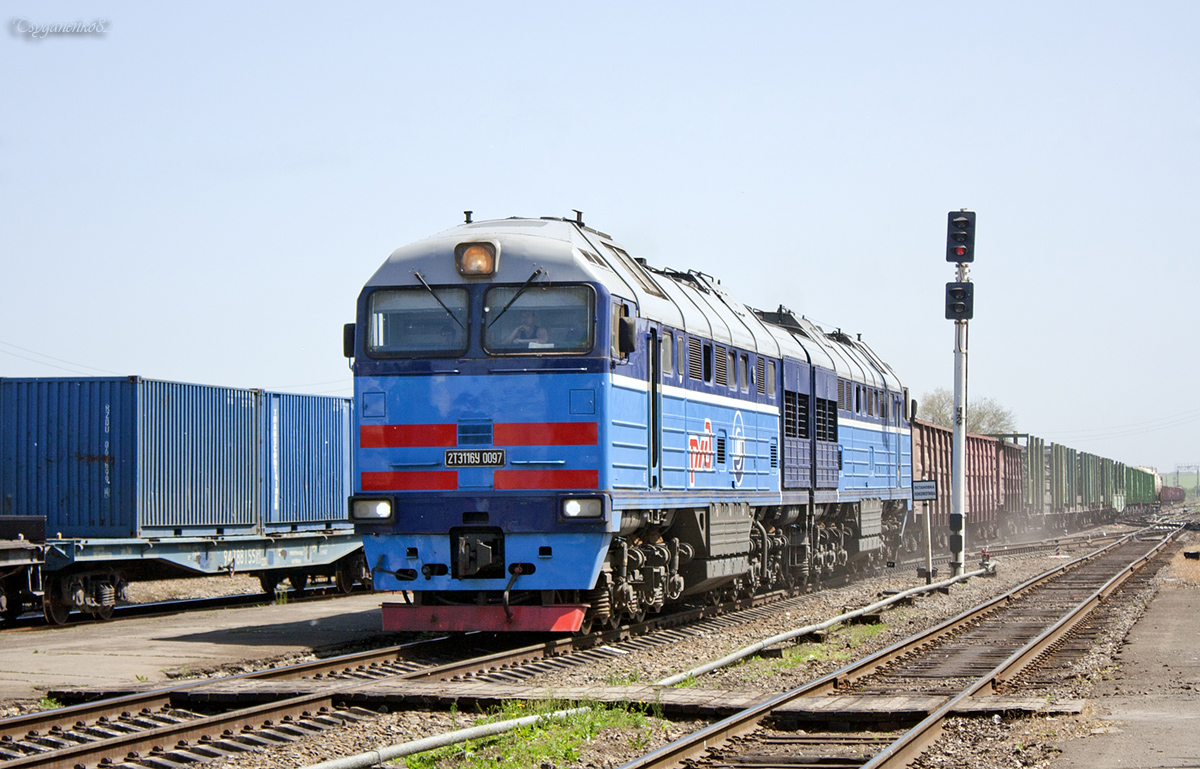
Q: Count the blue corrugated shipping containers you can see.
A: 2